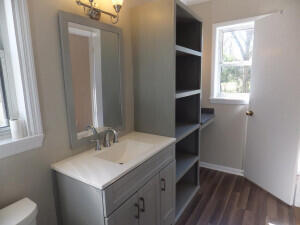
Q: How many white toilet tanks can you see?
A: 1